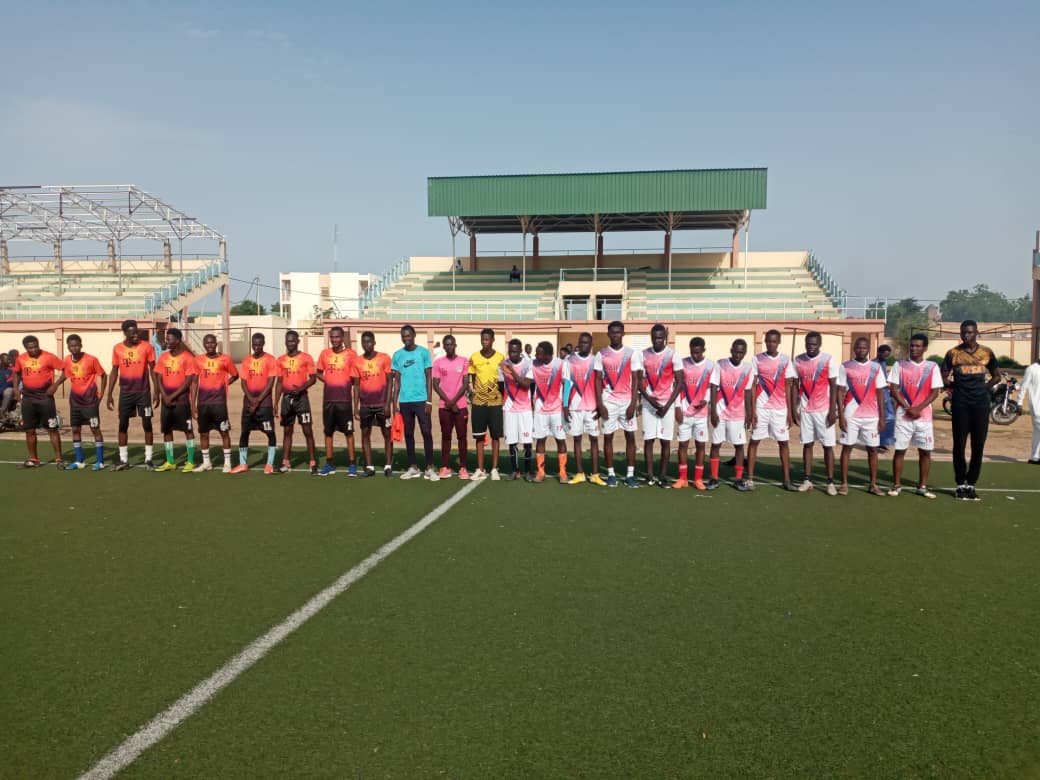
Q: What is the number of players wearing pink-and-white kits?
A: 11